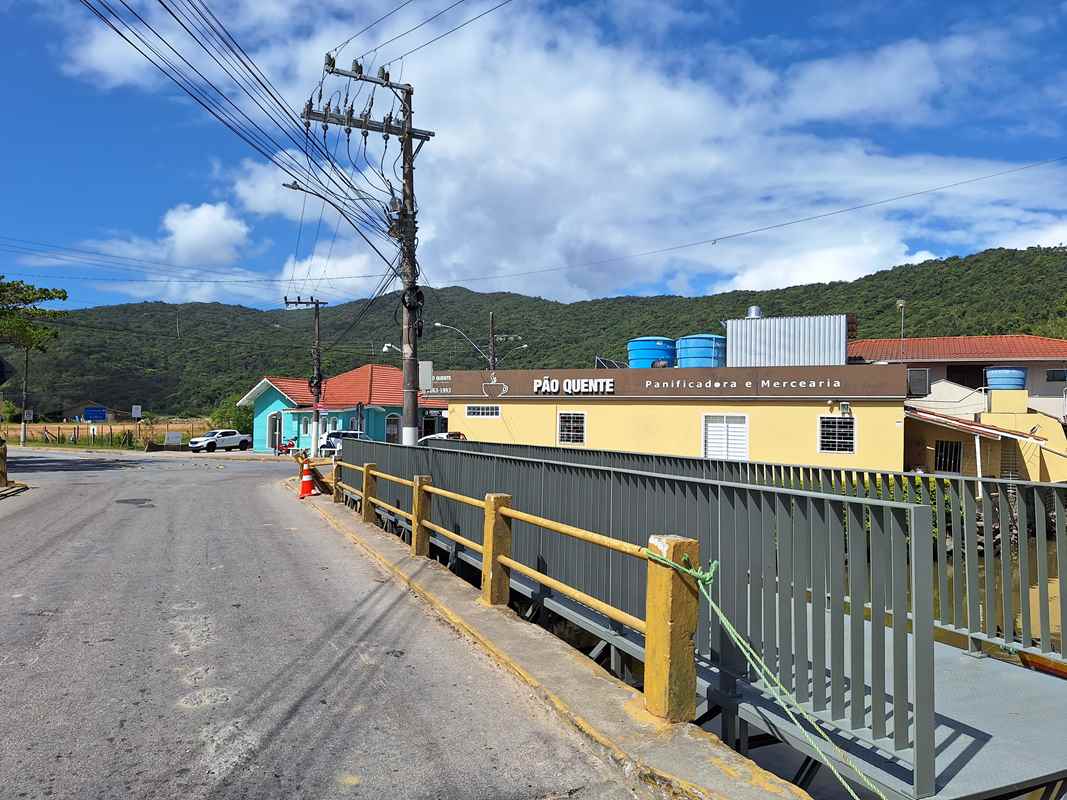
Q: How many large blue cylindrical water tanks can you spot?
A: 3